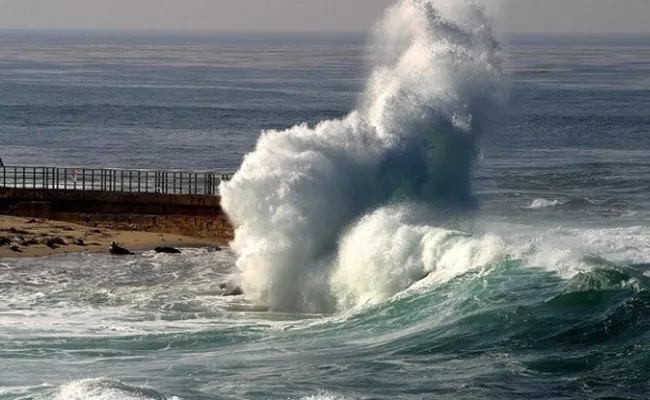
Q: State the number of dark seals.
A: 2